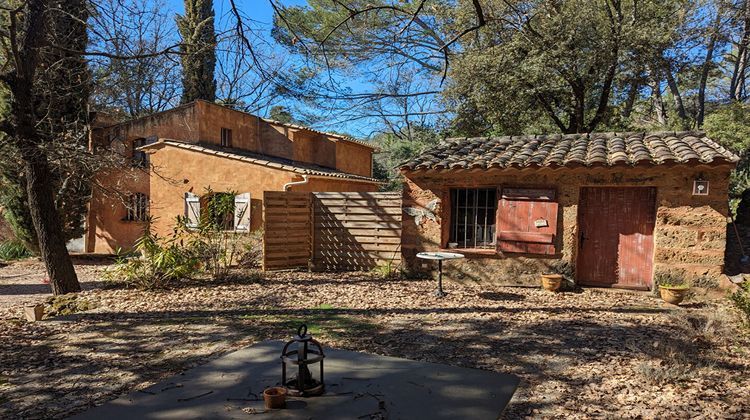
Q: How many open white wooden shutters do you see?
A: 2